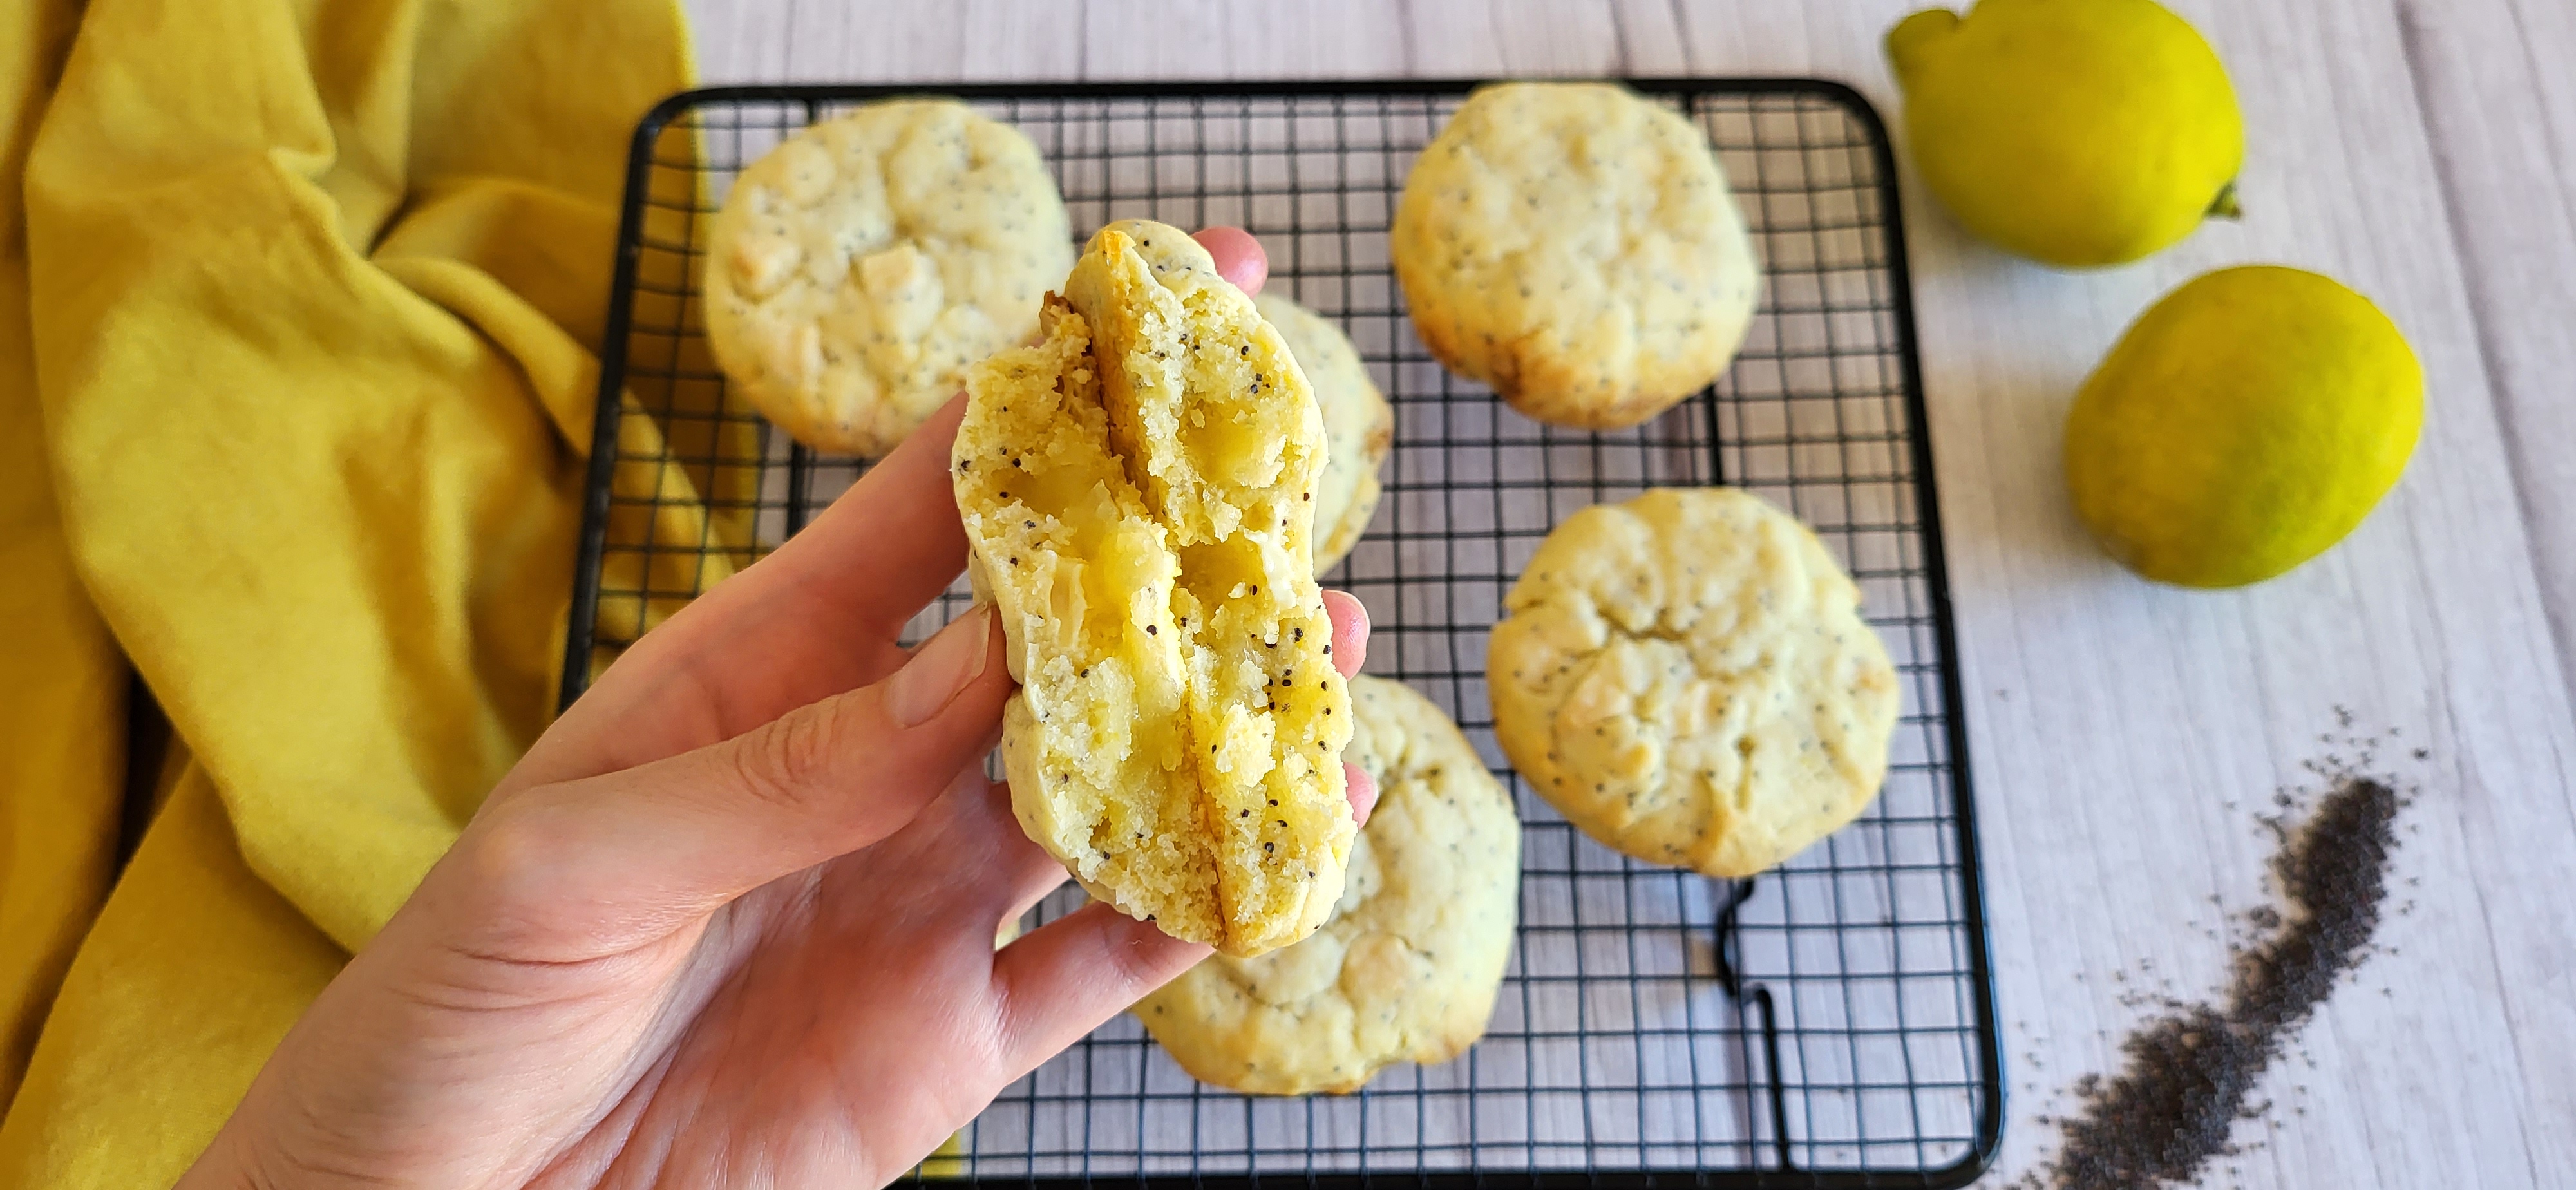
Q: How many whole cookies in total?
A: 5